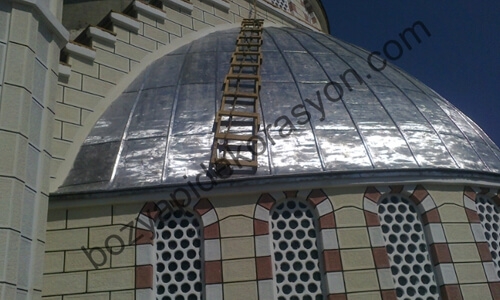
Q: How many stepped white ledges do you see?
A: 7